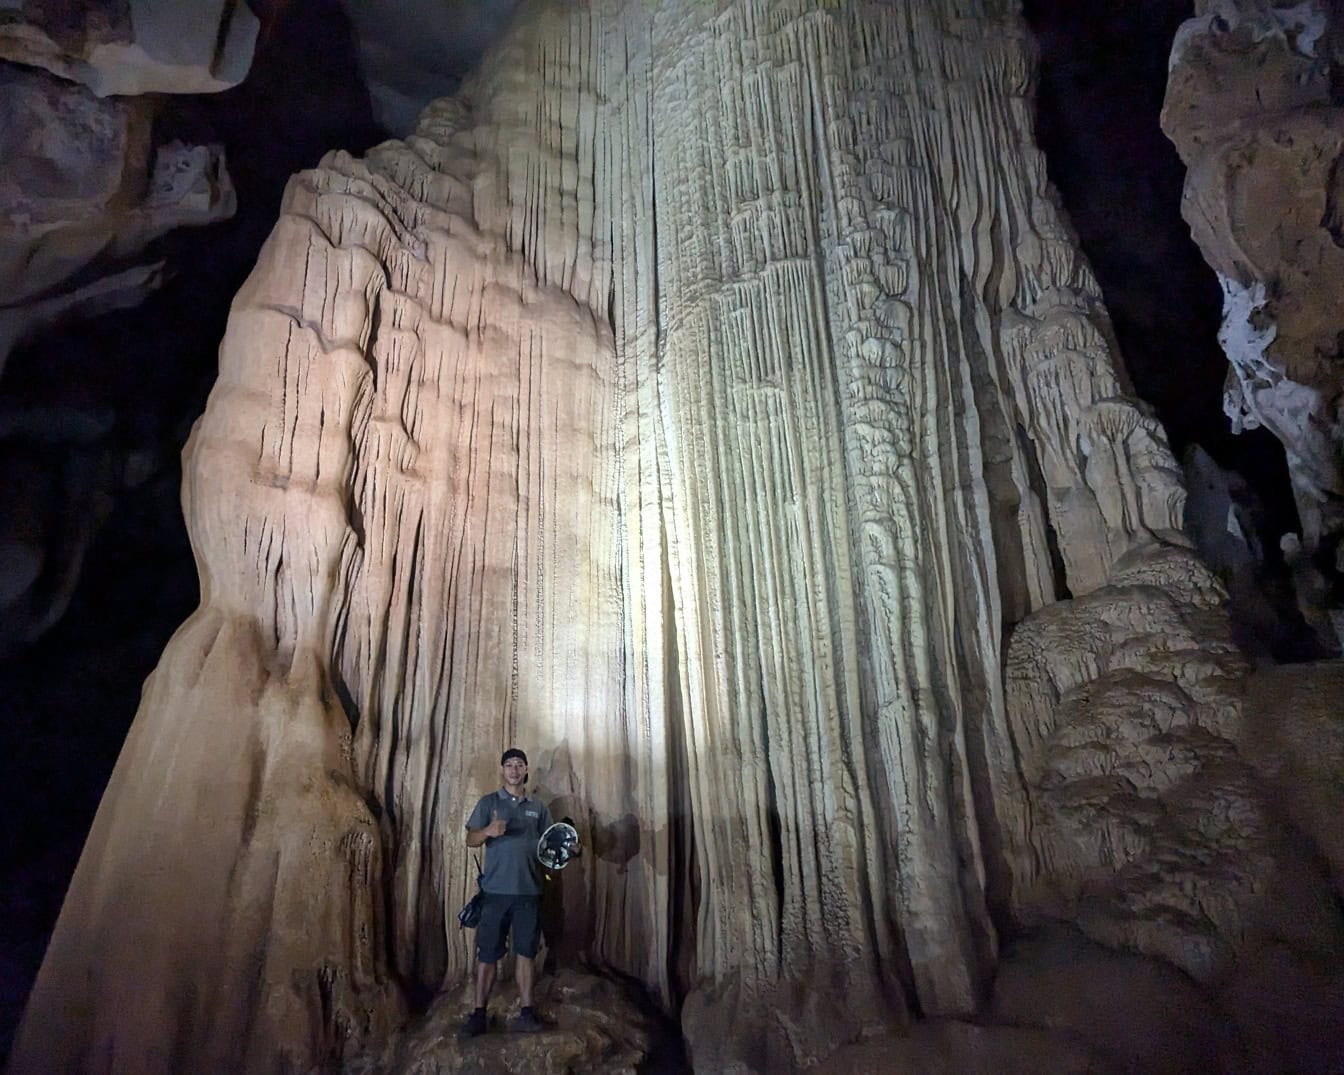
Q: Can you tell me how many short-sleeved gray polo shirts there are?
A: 1